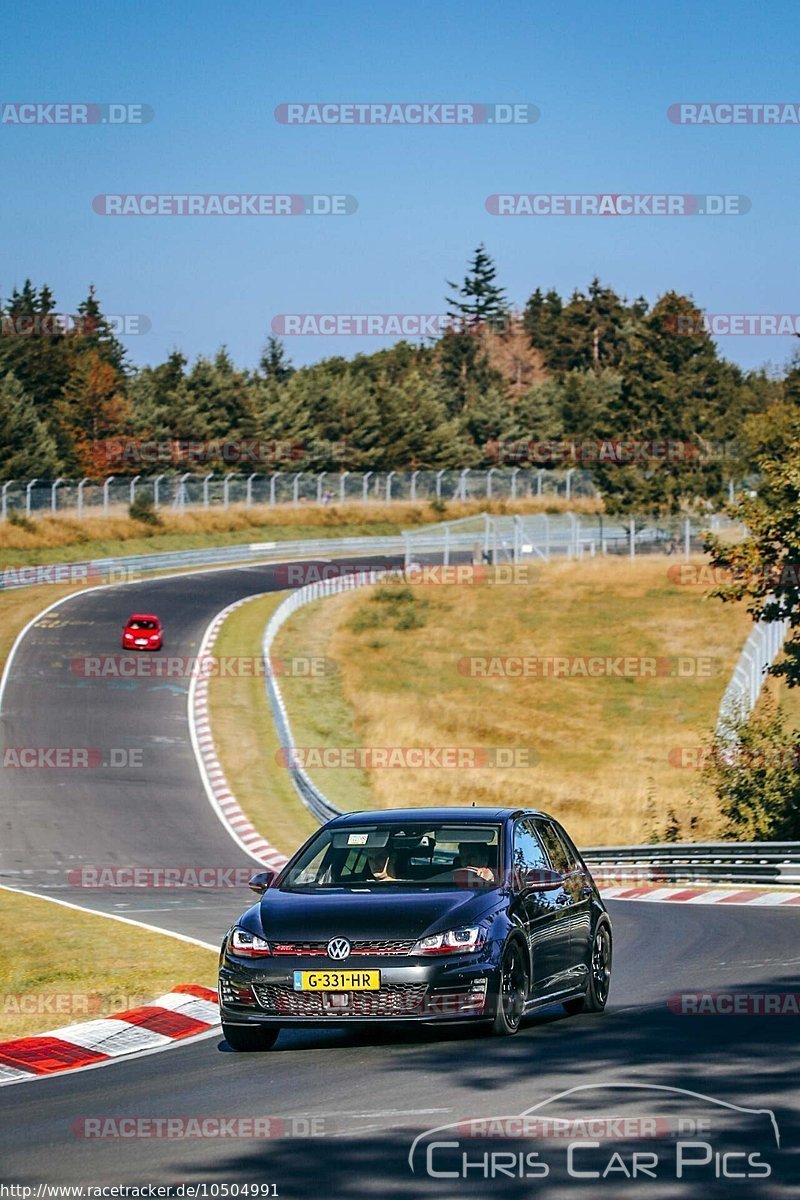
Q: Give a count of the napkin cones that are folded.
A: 0